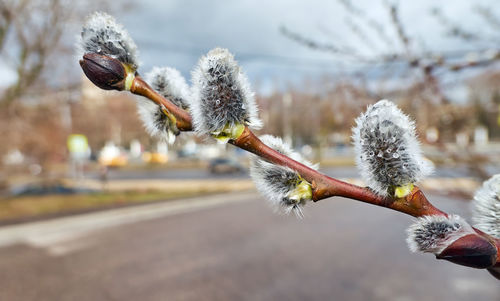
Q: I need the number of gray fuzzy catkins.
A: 7